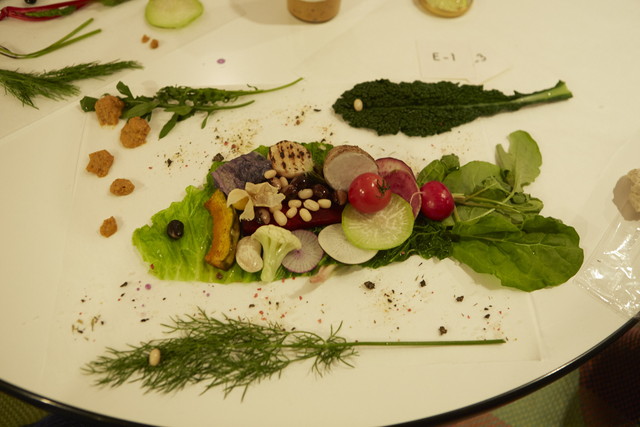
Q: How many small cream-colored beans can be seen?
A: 12